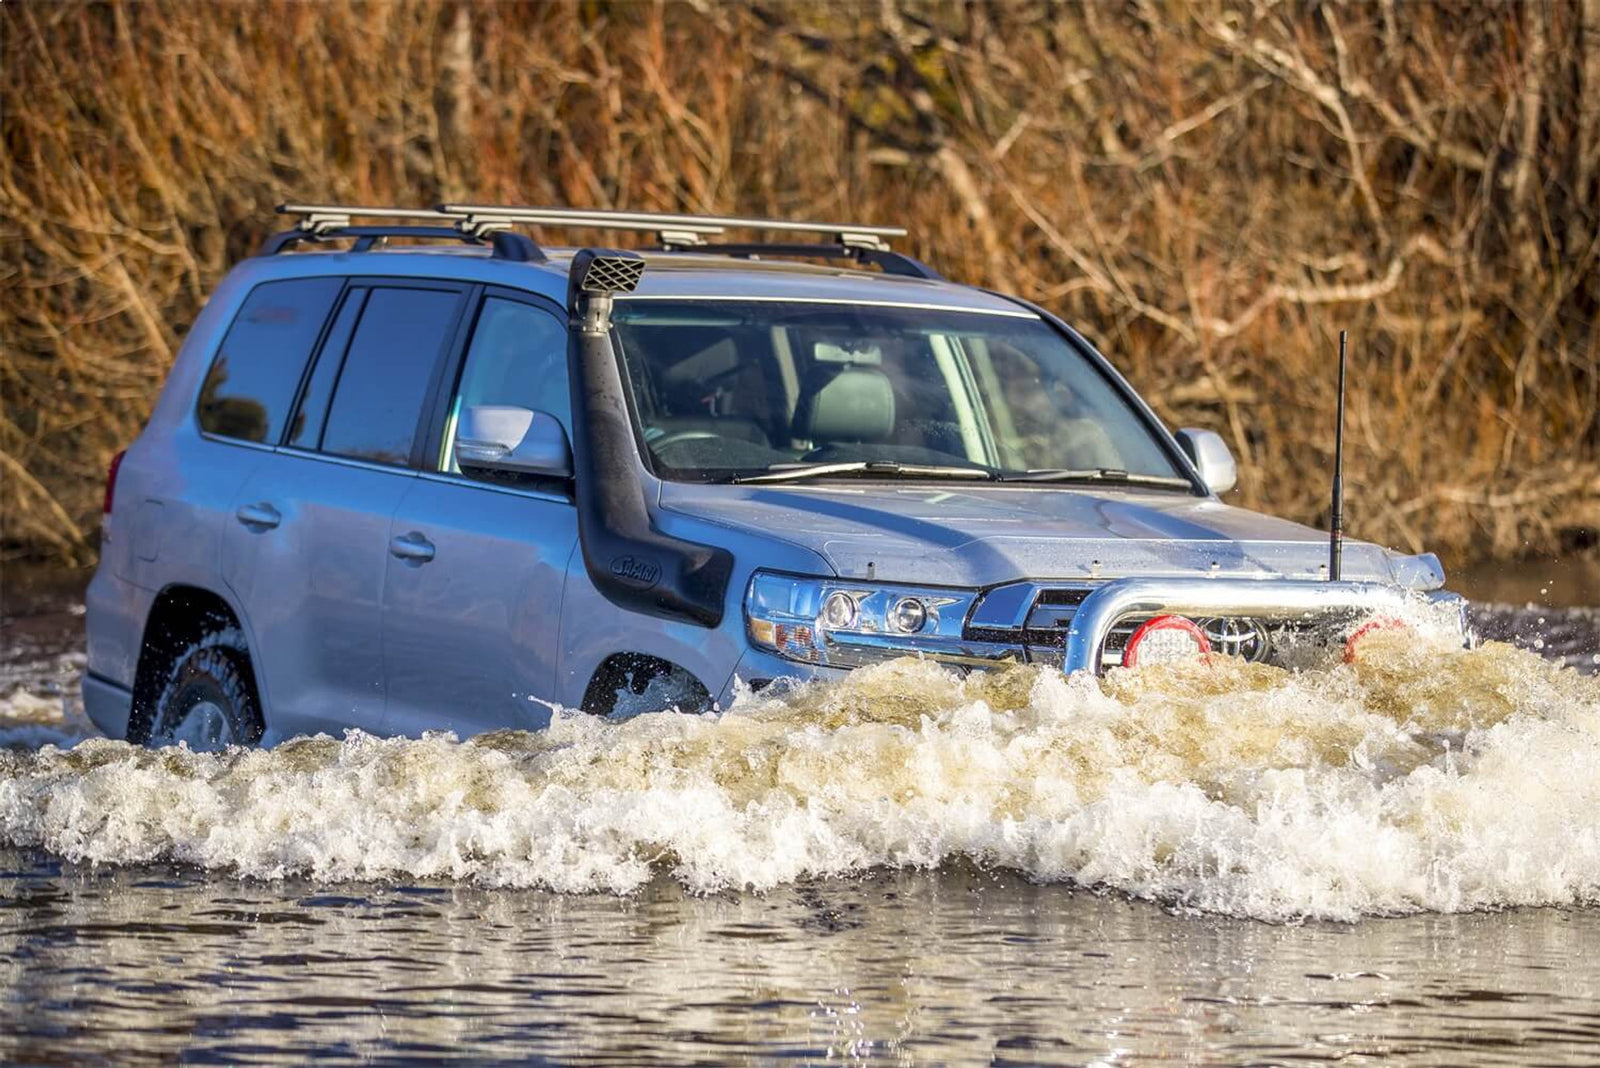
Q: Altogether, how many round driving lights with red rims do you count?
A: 2